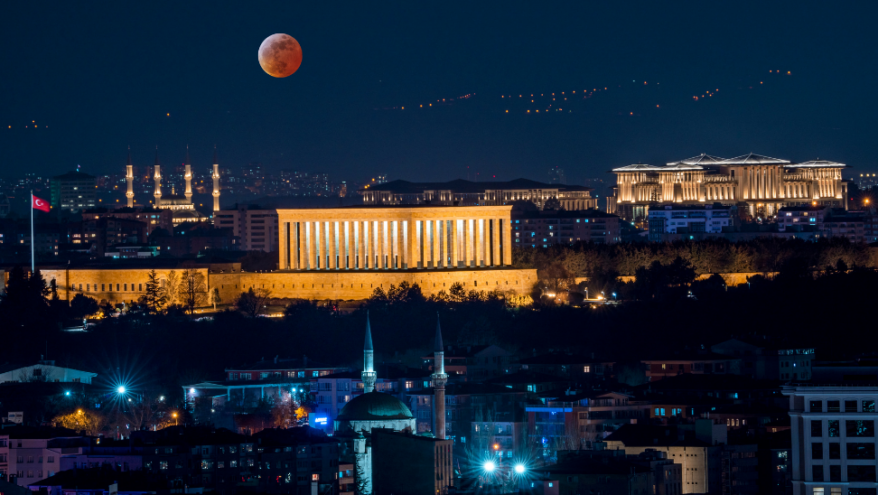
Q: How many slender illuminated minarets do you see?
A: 6